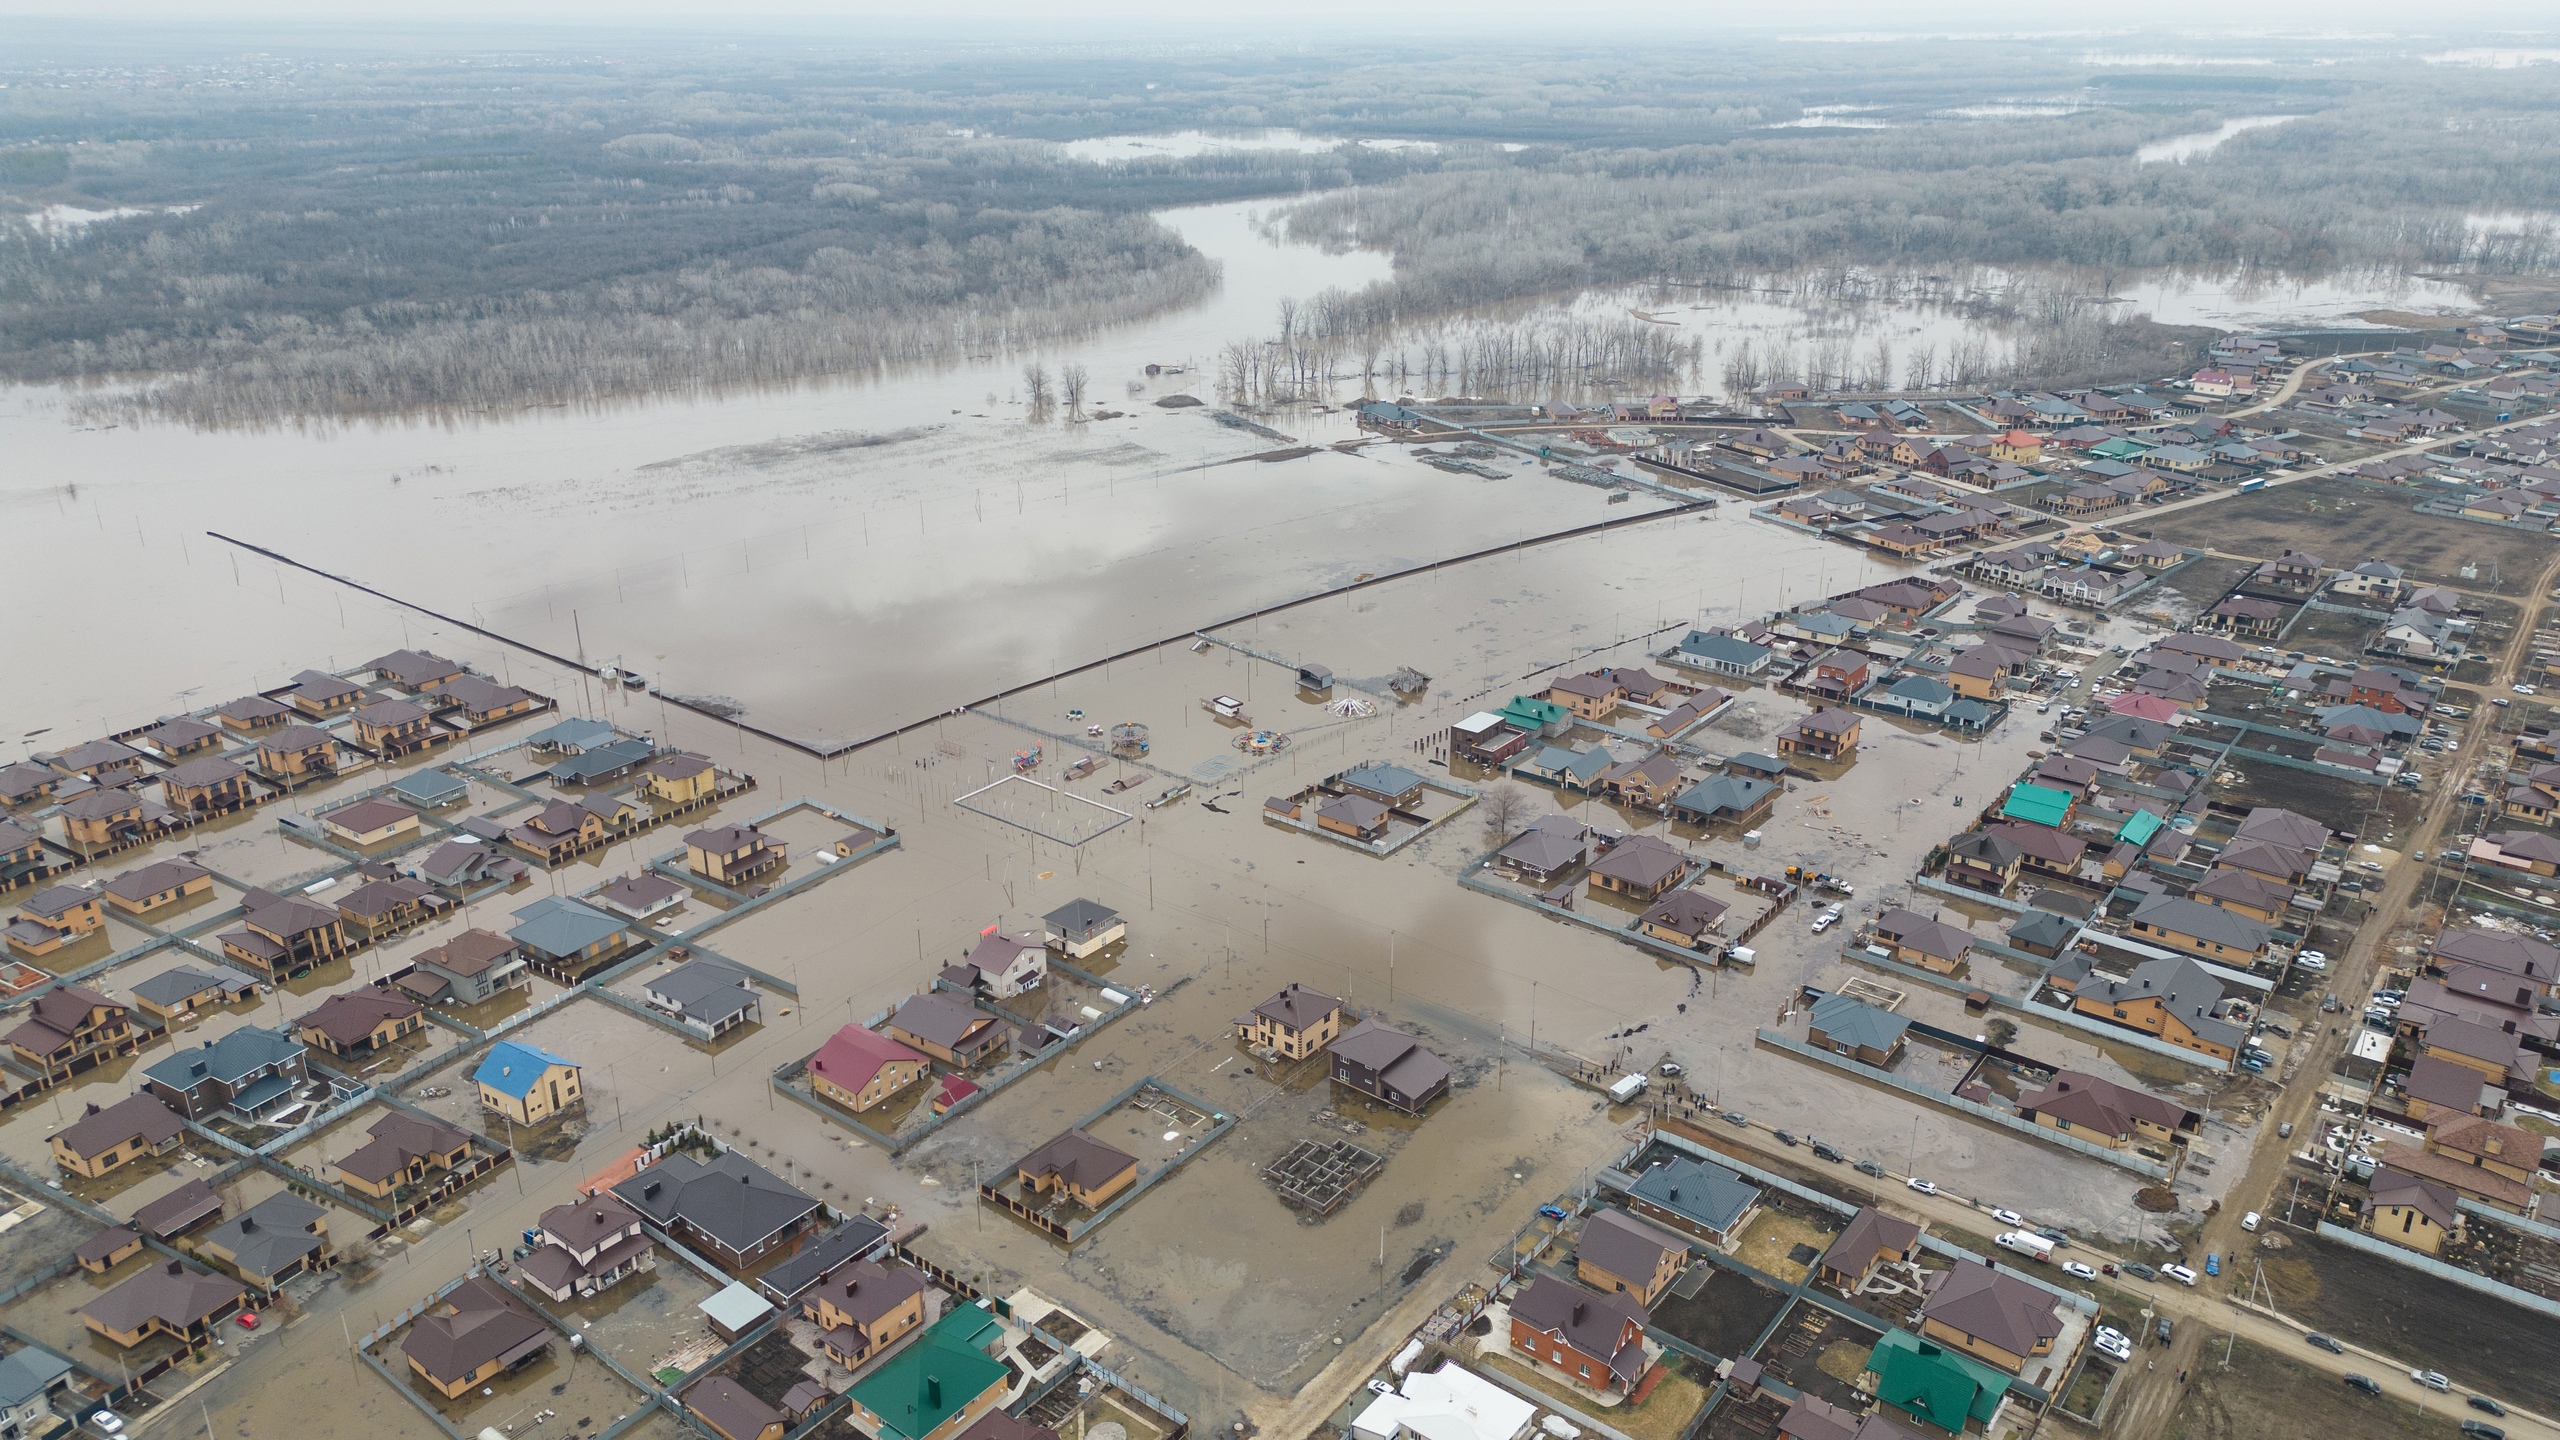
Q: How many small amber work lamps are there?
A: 0